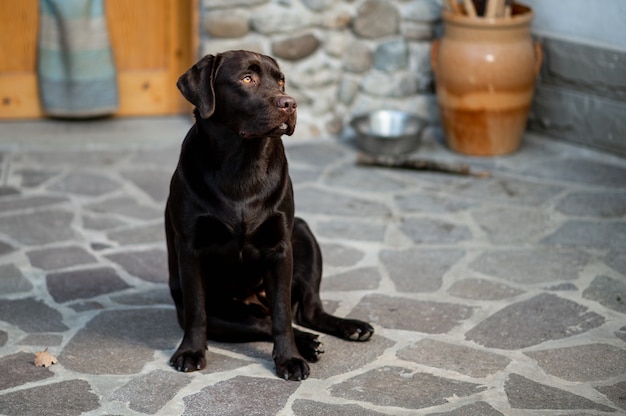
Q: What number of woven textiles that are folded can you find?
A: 1